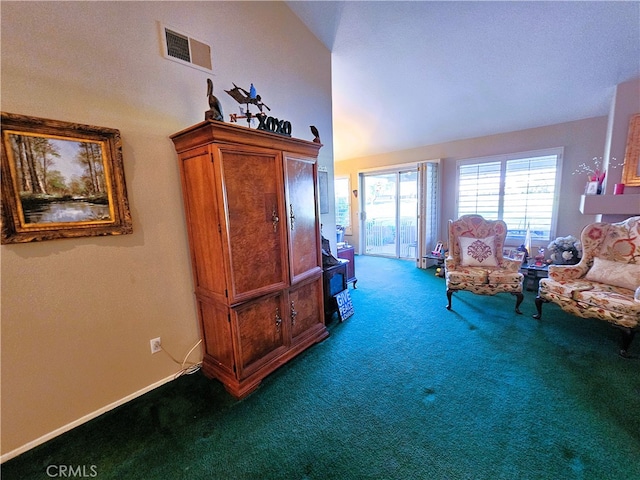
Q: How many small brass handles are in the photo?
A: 4